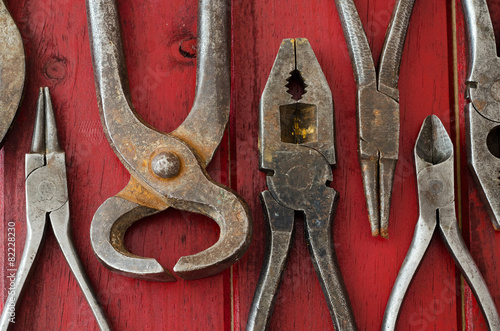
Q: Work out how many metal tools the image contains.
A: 7